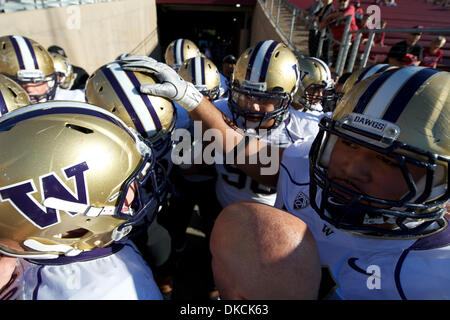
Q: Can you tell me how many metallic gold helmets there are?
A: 11